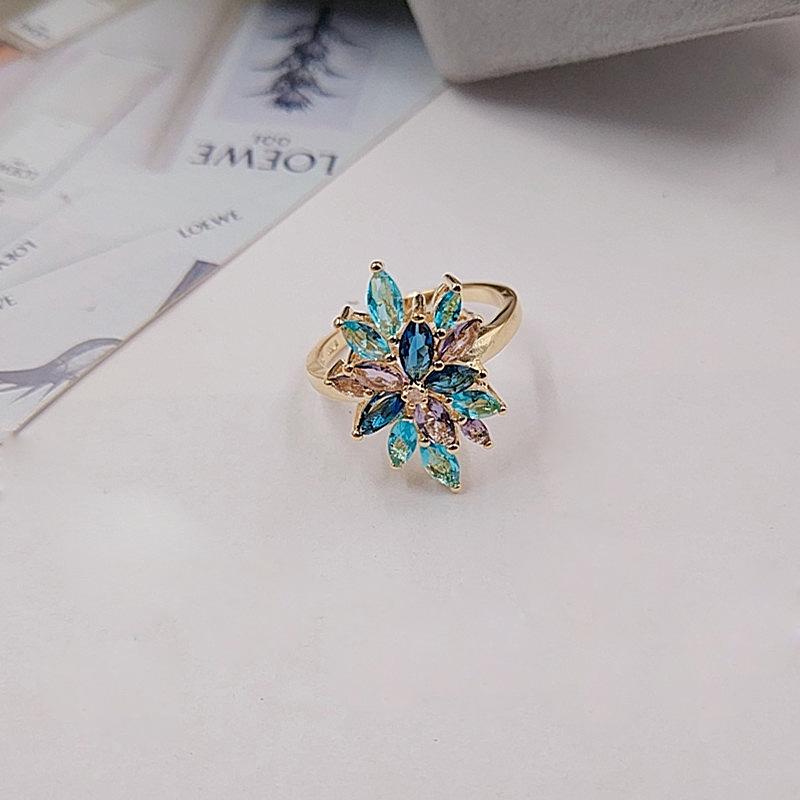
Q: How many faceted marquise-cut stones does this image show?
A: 14